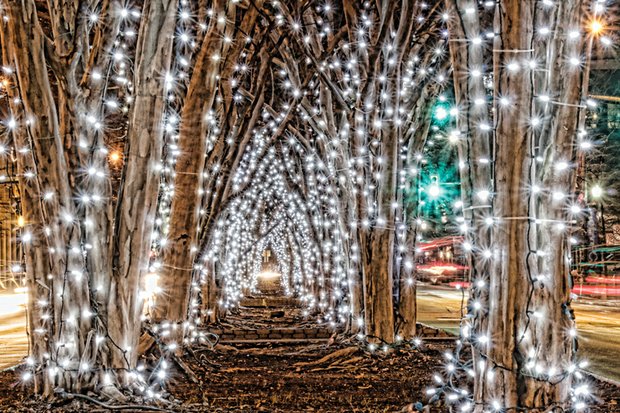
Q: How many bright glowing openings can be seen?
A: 1